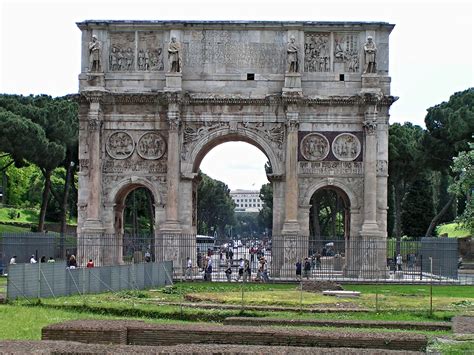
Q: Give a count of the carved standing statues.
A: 4